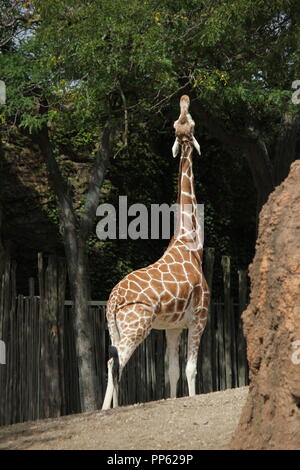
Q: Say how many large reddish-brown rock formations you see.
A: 1